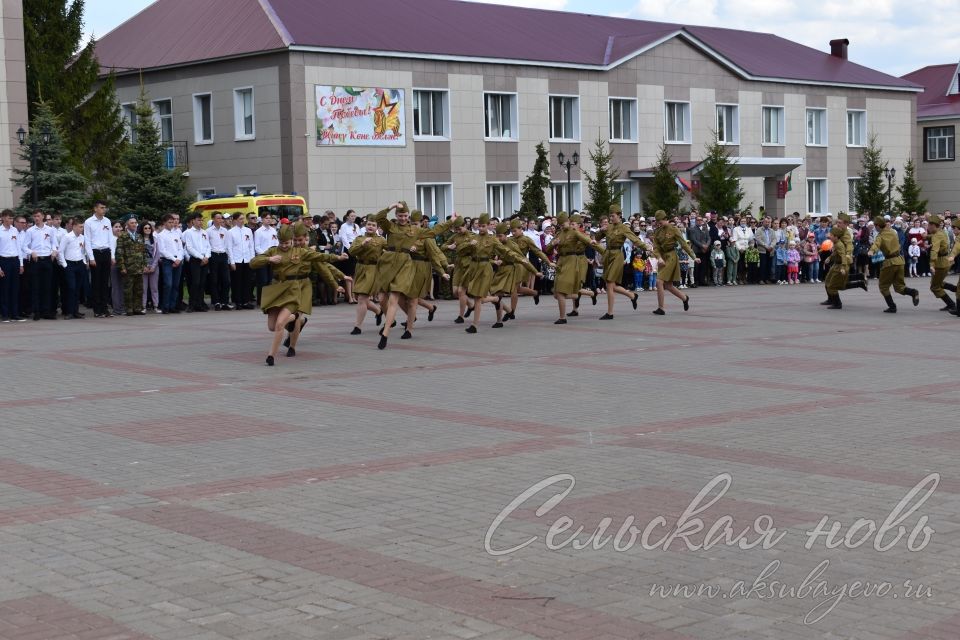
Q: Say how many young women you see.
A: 13